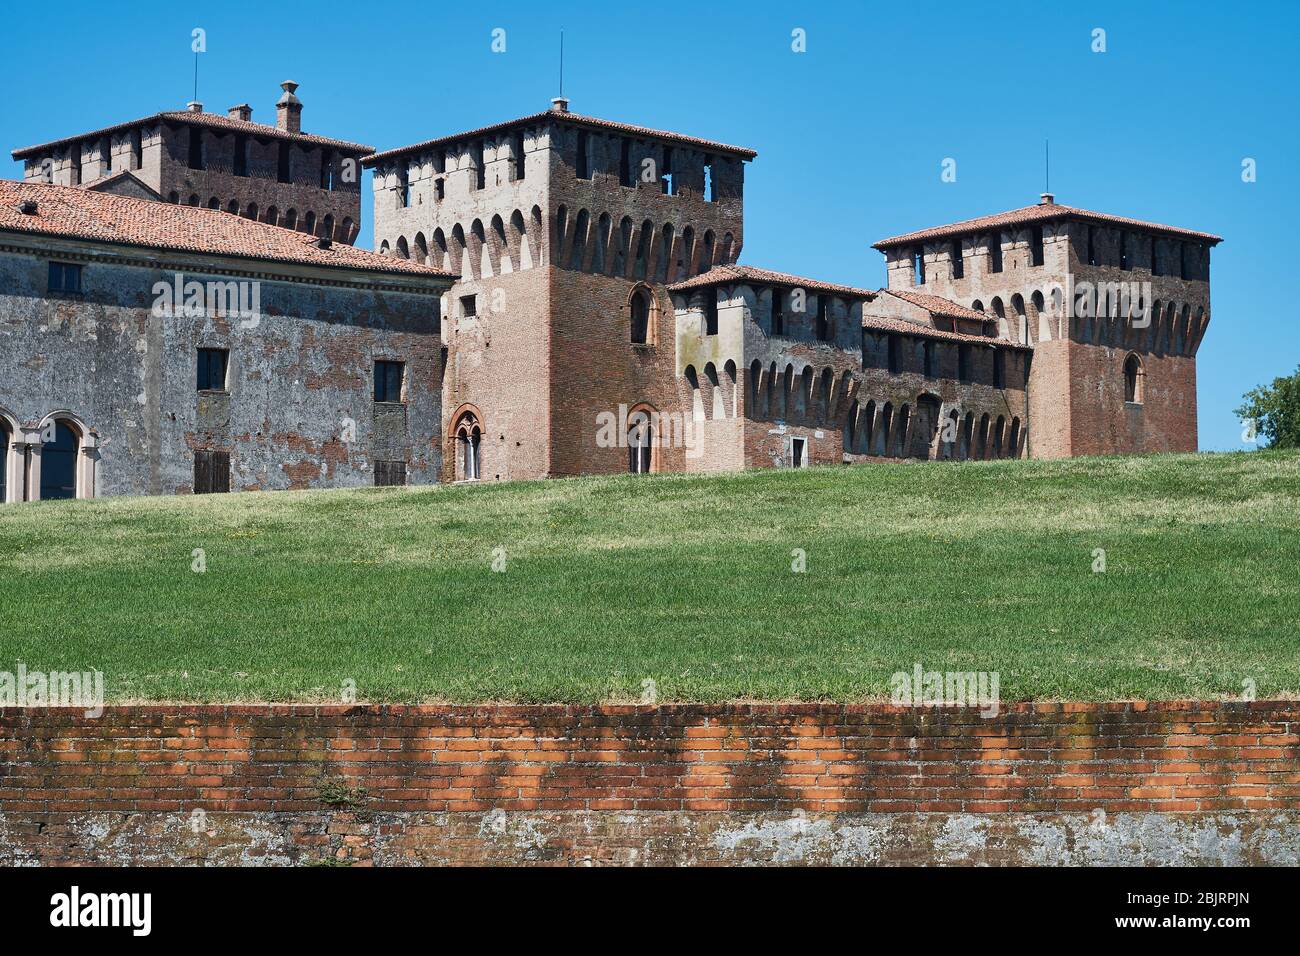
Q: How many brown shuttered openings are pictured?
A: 2